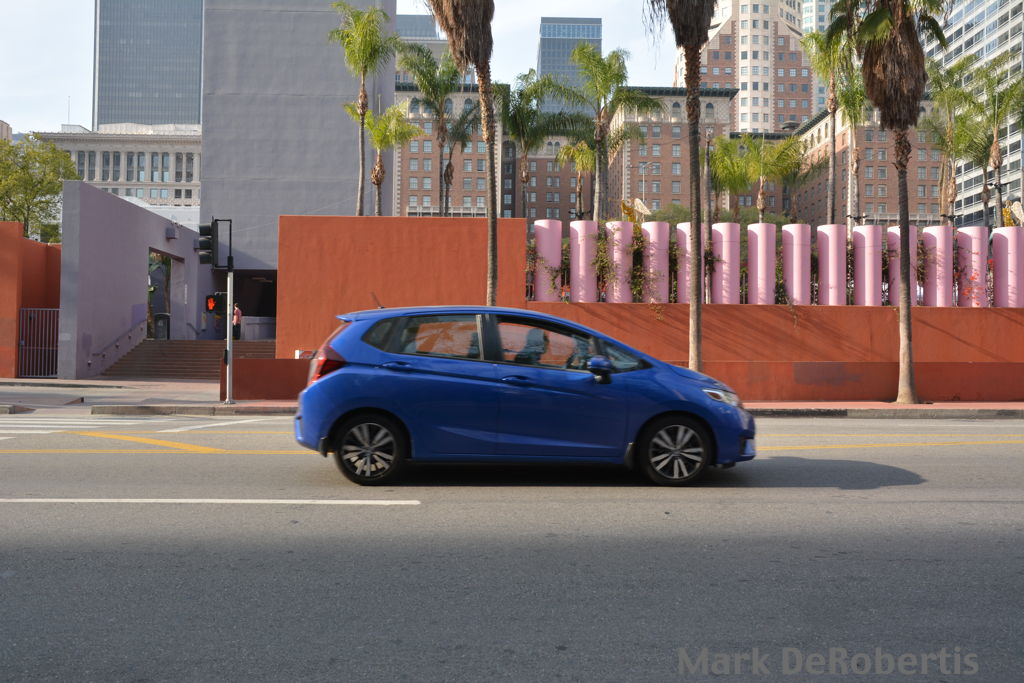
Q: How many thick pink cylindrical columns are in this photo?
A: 14